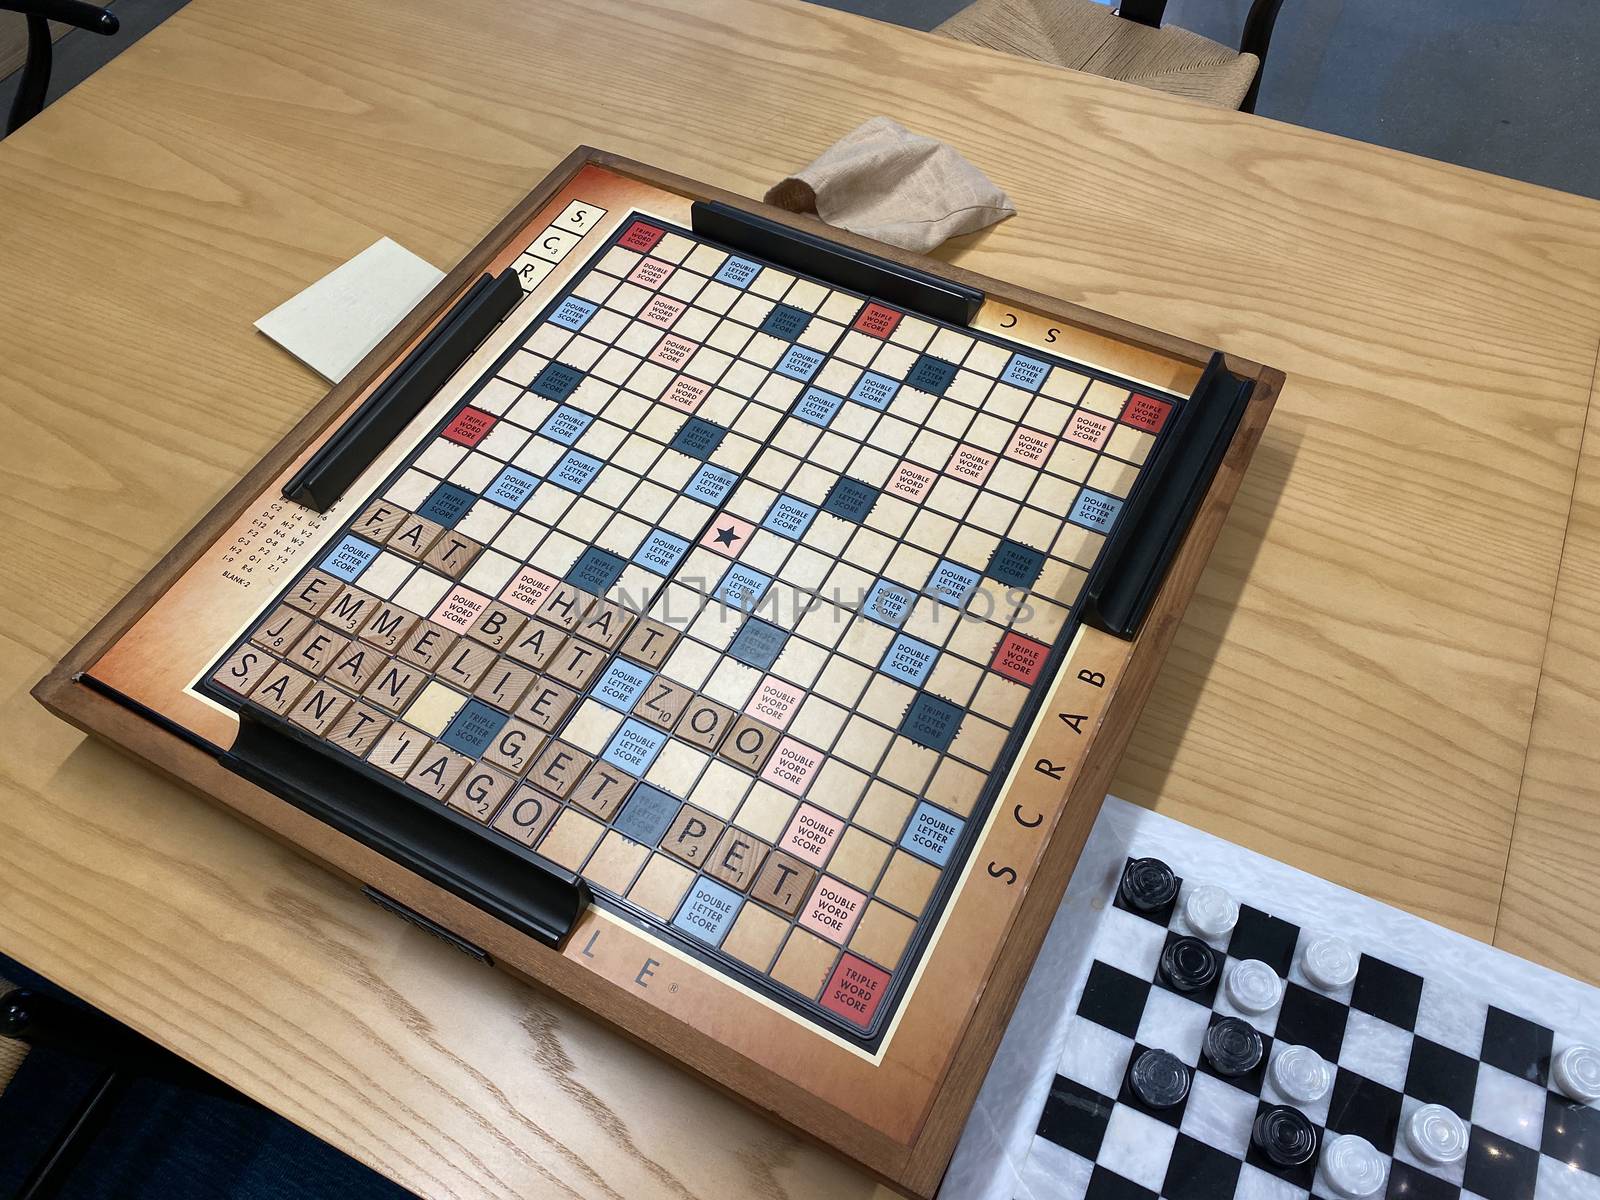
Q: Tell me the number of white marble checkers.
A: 7